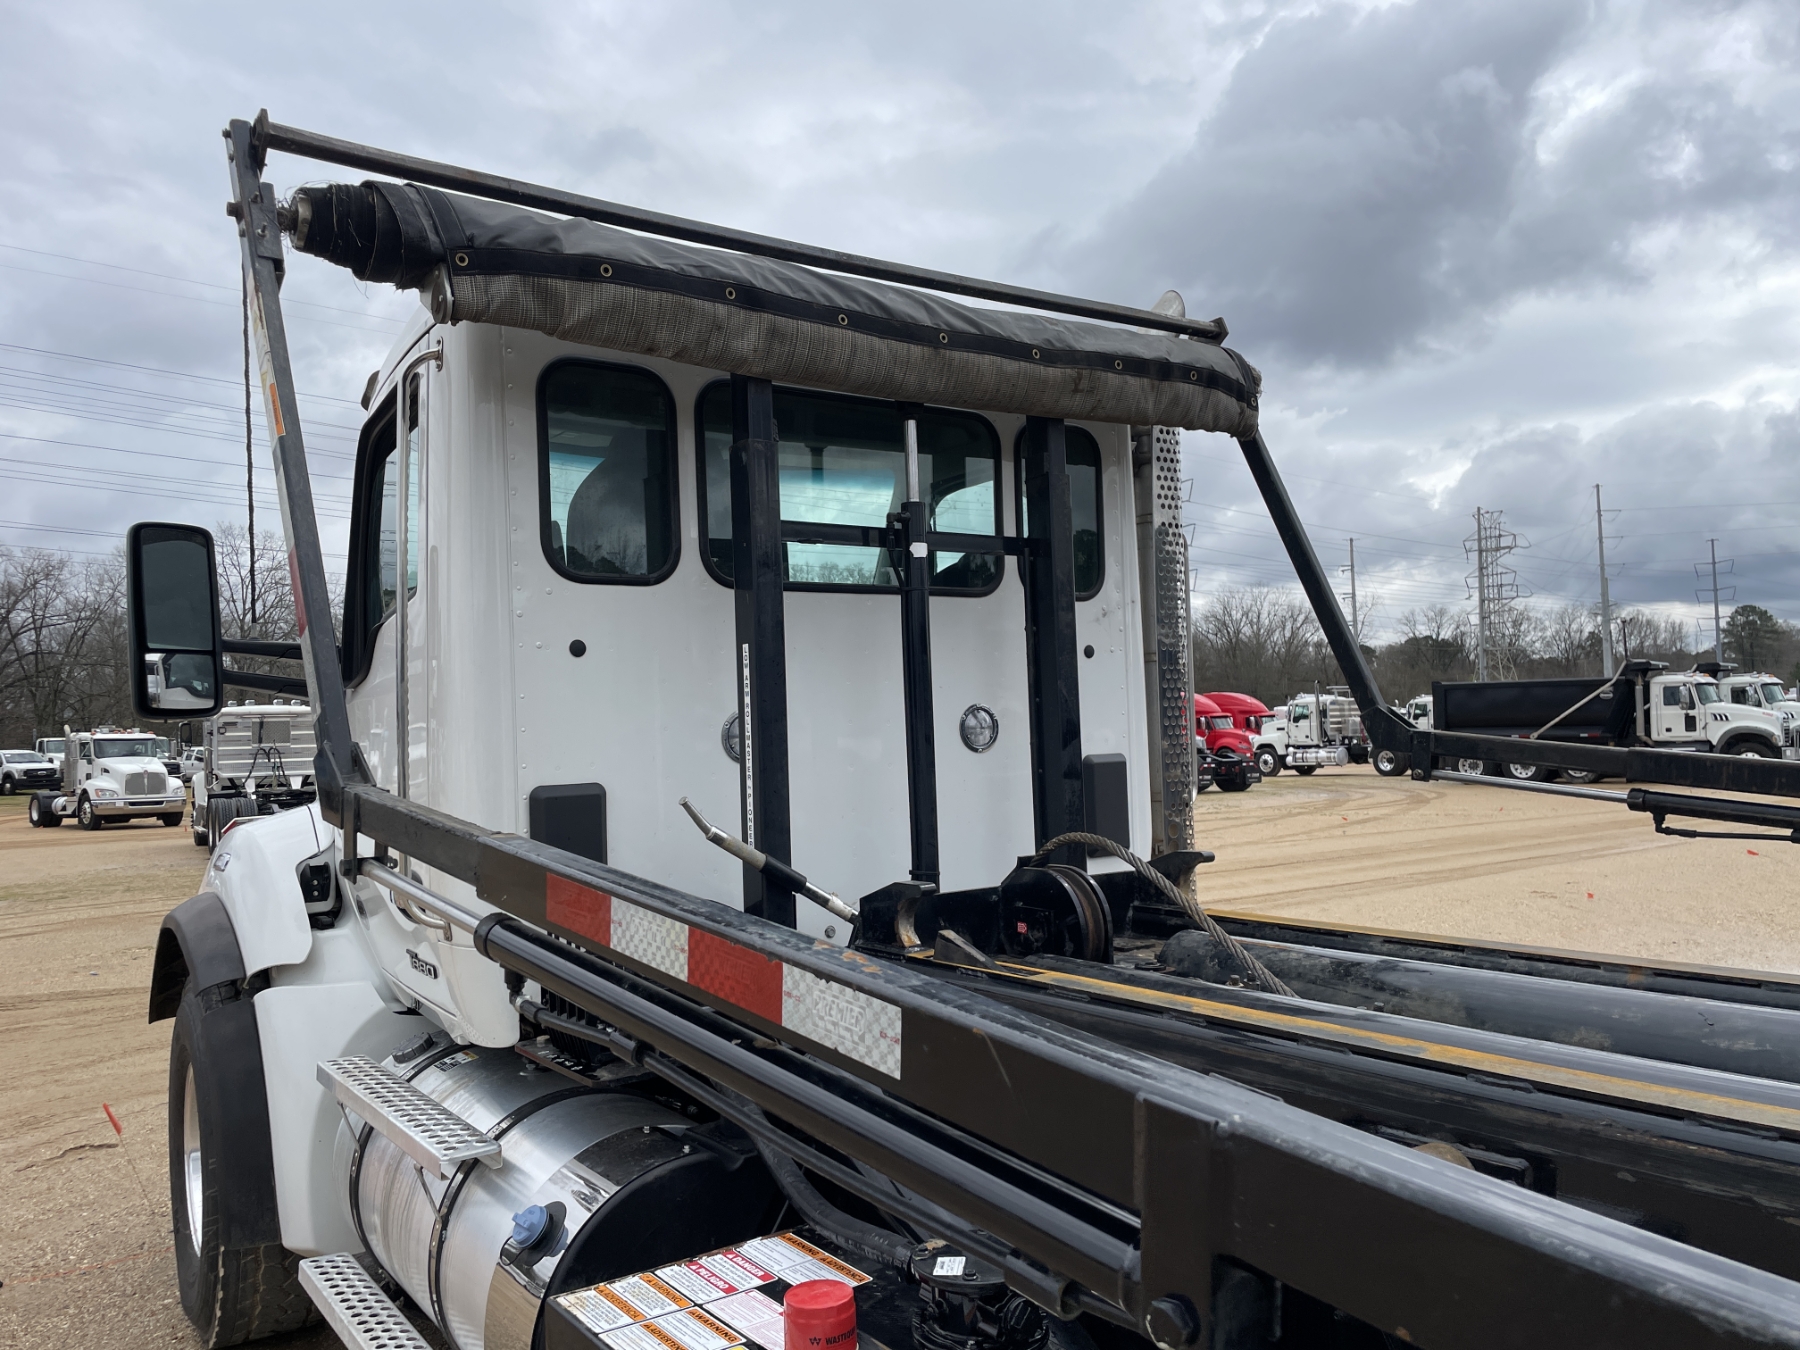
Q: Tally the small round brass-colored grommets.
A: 9